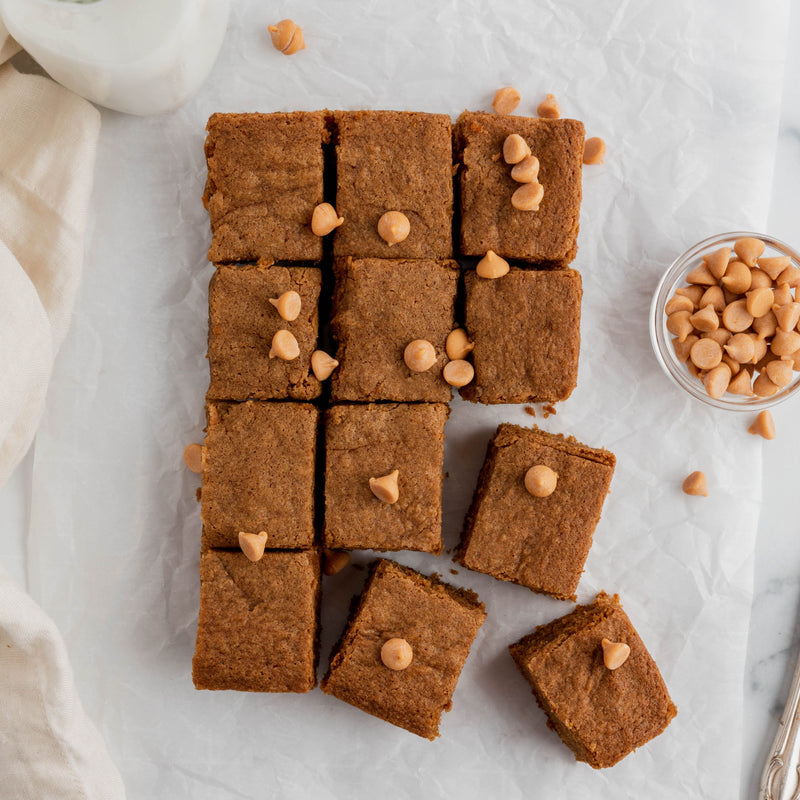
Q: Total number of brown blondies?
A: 12